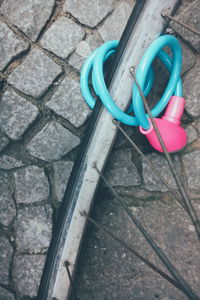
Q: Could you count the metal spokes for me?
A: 6